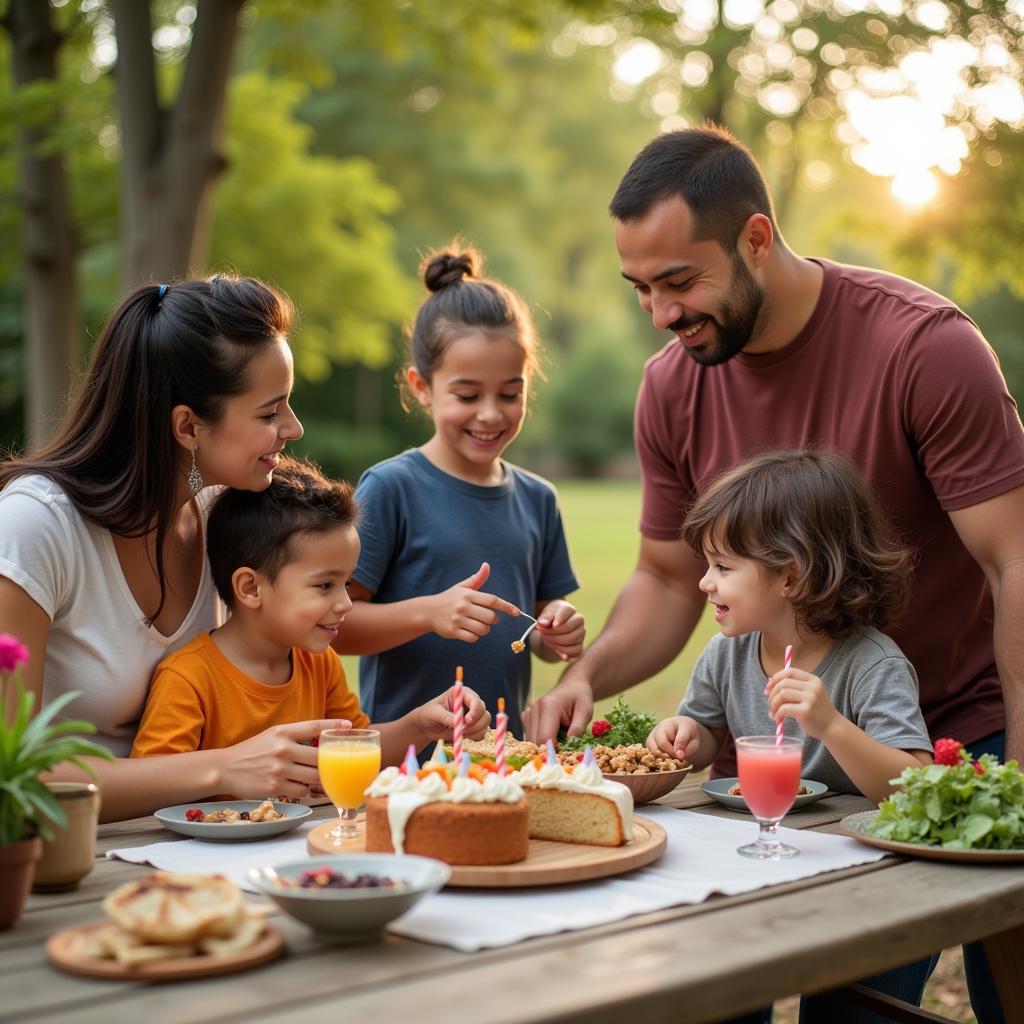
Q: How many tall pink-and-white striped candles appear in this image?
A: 2